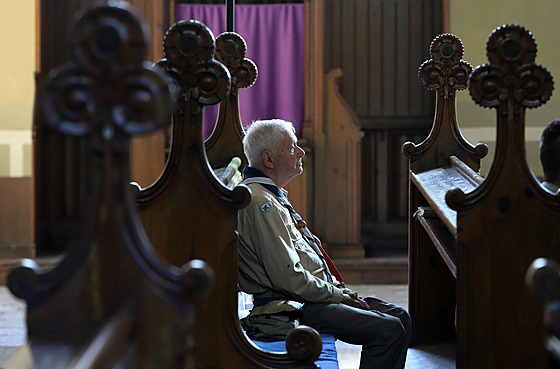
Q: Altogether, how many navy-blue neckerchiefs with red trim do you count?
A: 1